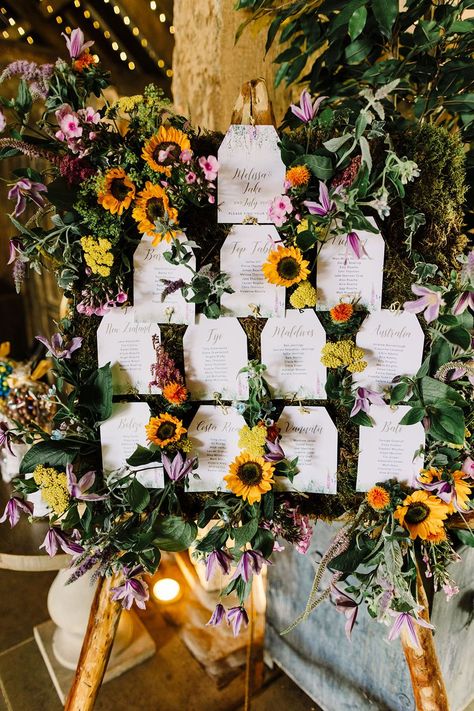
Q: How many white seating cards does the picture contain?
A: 12